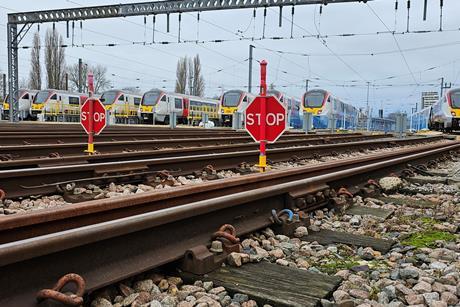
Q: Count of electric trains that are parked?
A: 8